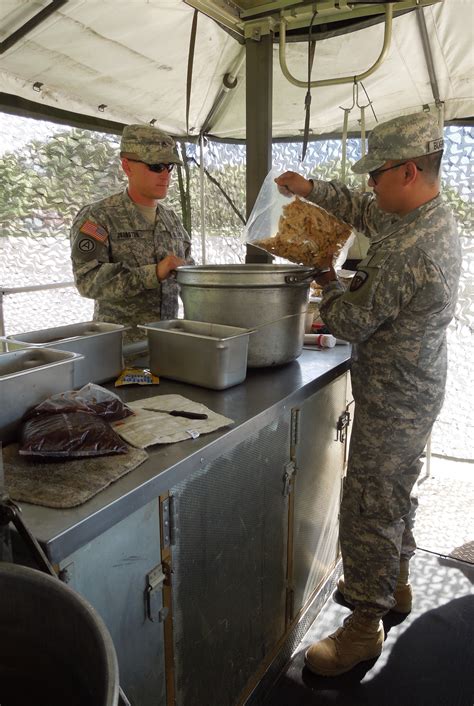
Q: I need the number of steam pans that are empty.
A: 3